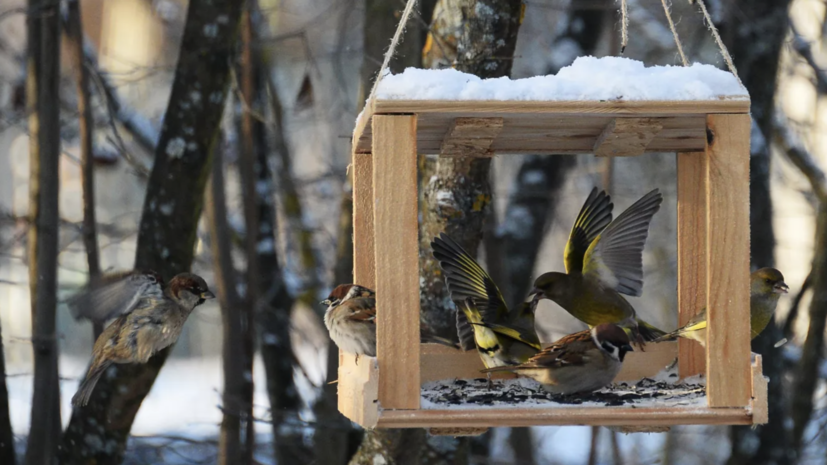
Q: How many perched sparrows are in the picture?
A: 2